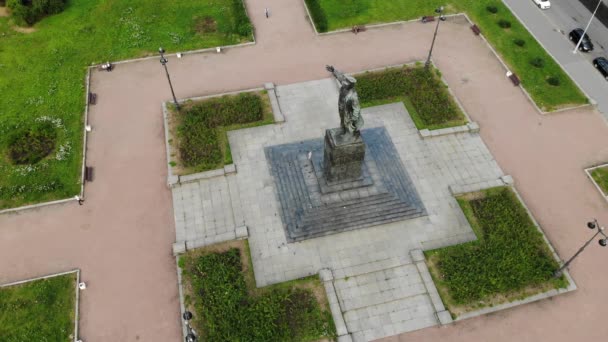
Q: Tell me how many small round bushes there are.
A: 5